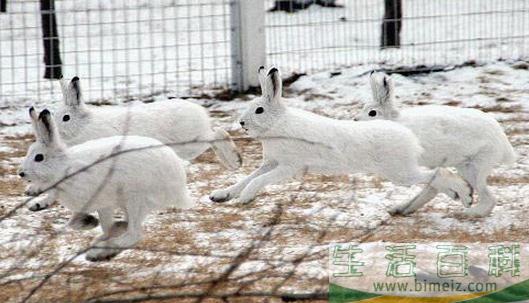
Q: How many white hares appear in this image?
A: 4